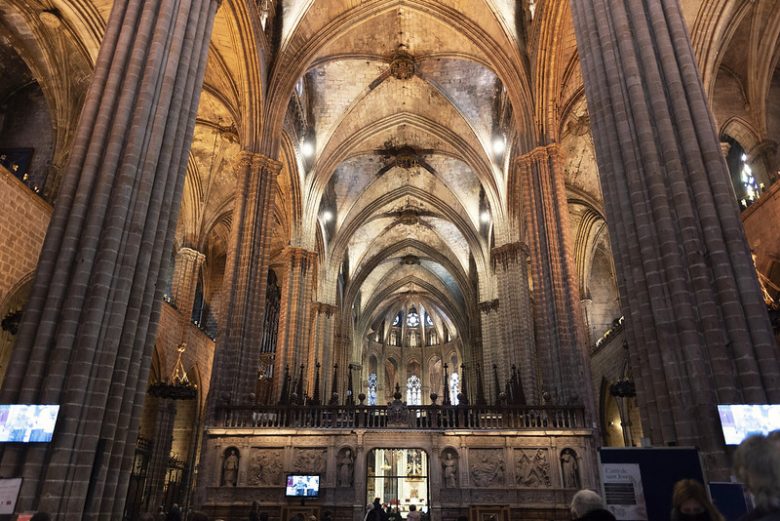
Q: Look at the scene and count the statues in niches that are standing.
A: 4